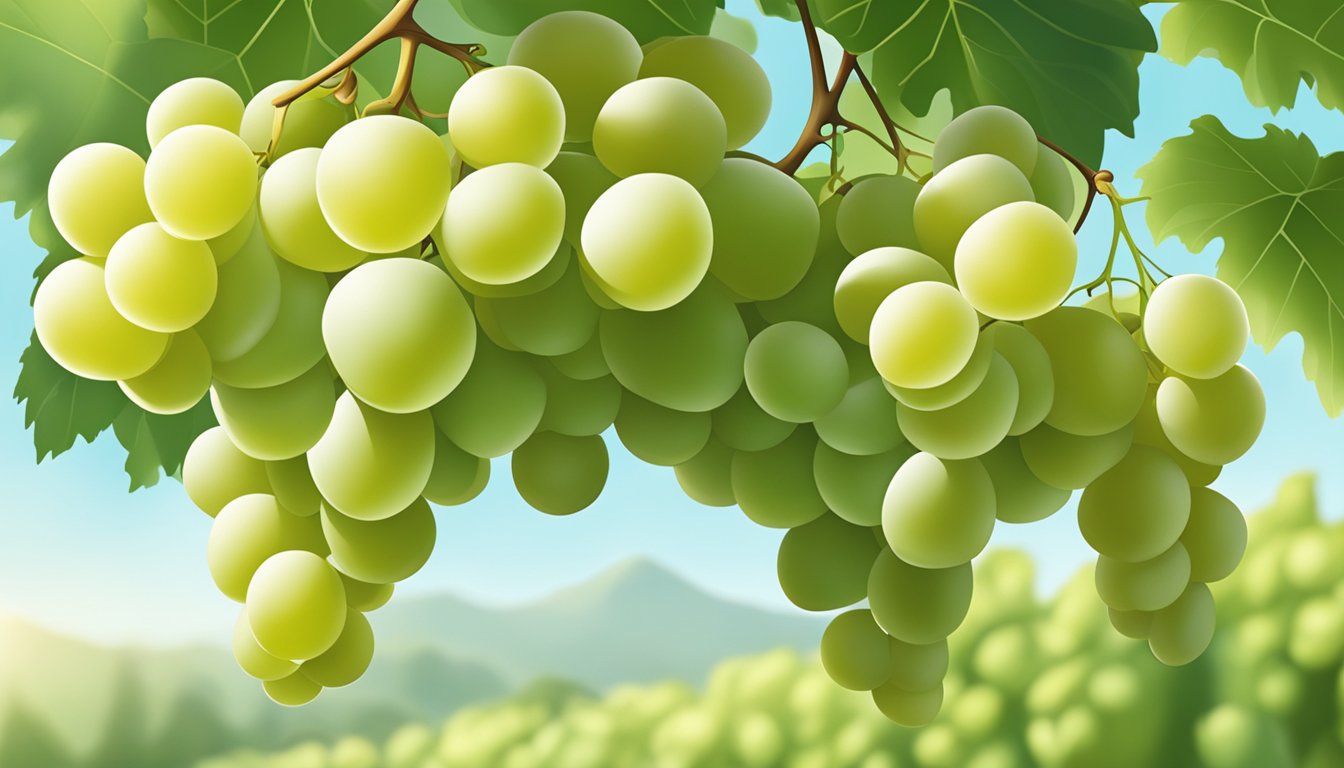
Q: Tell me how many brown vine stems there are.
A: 3